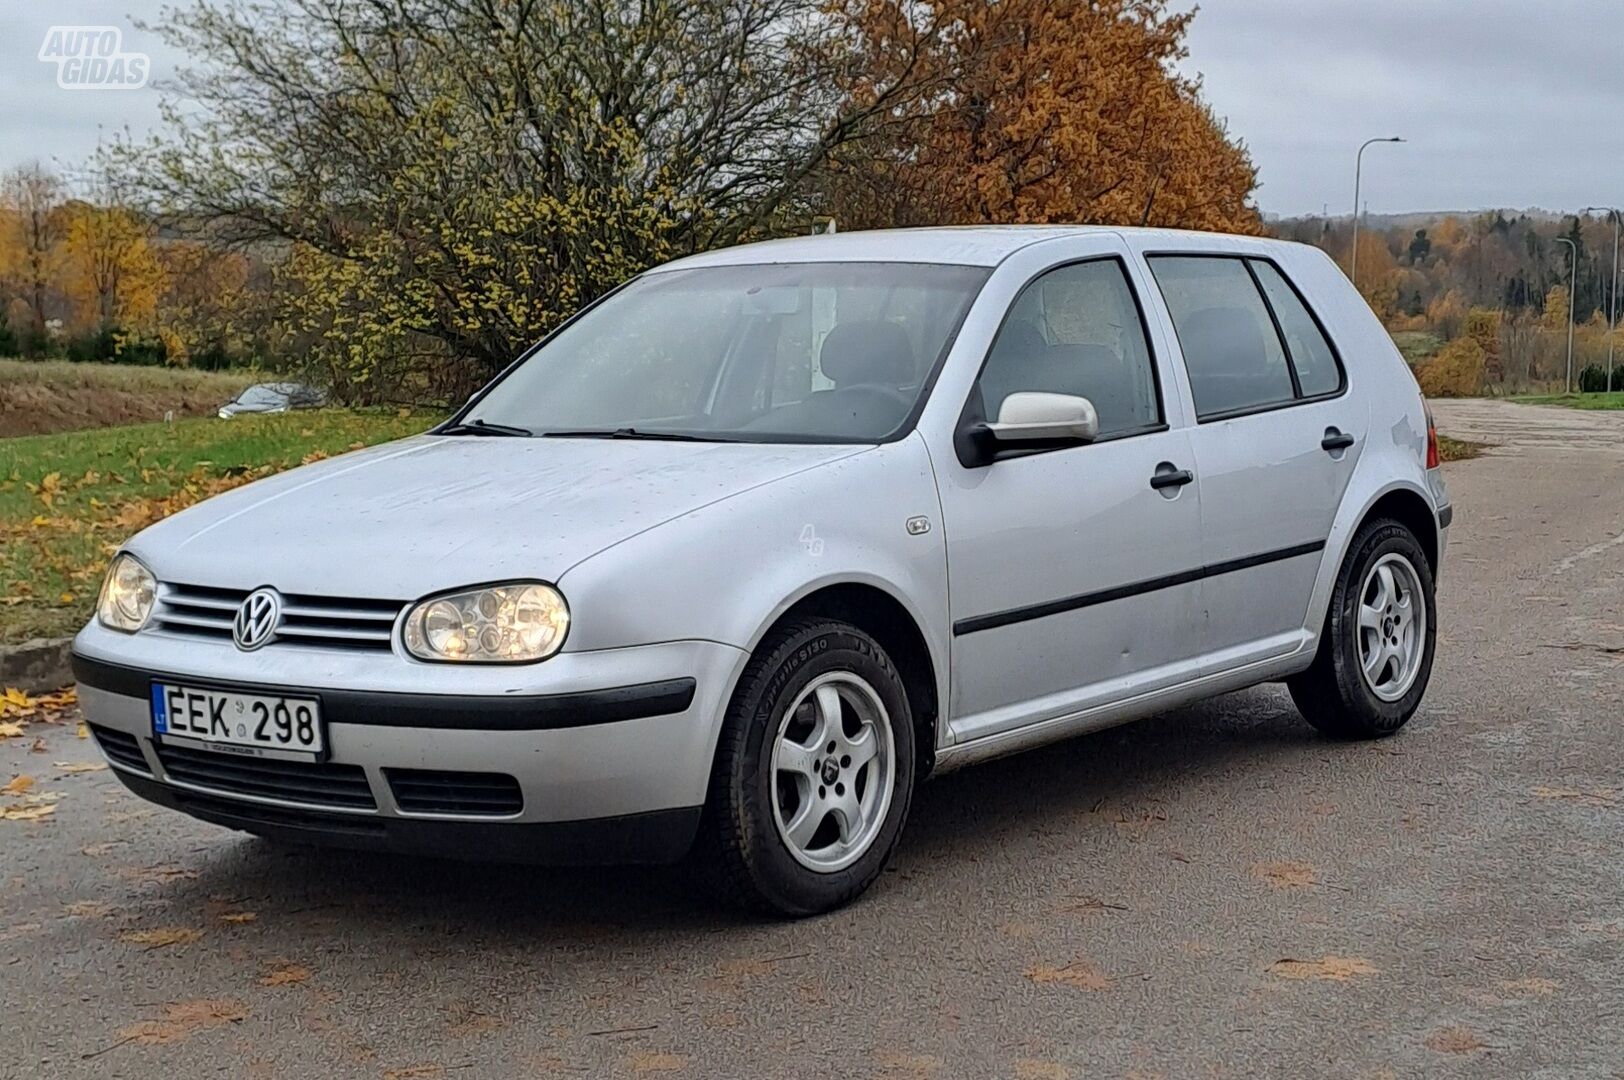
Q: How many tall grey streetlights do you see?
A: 3